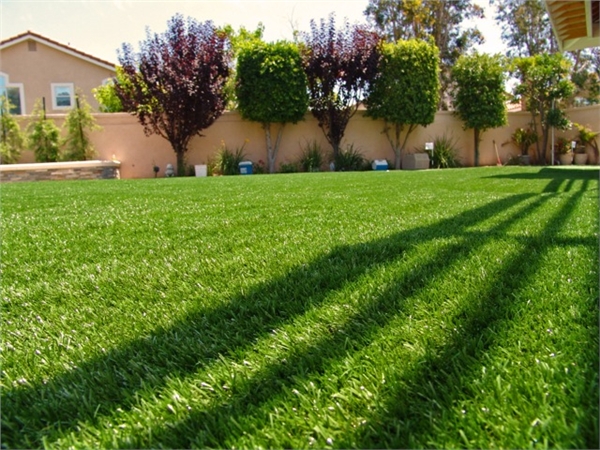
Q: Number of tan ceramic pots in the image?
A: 2